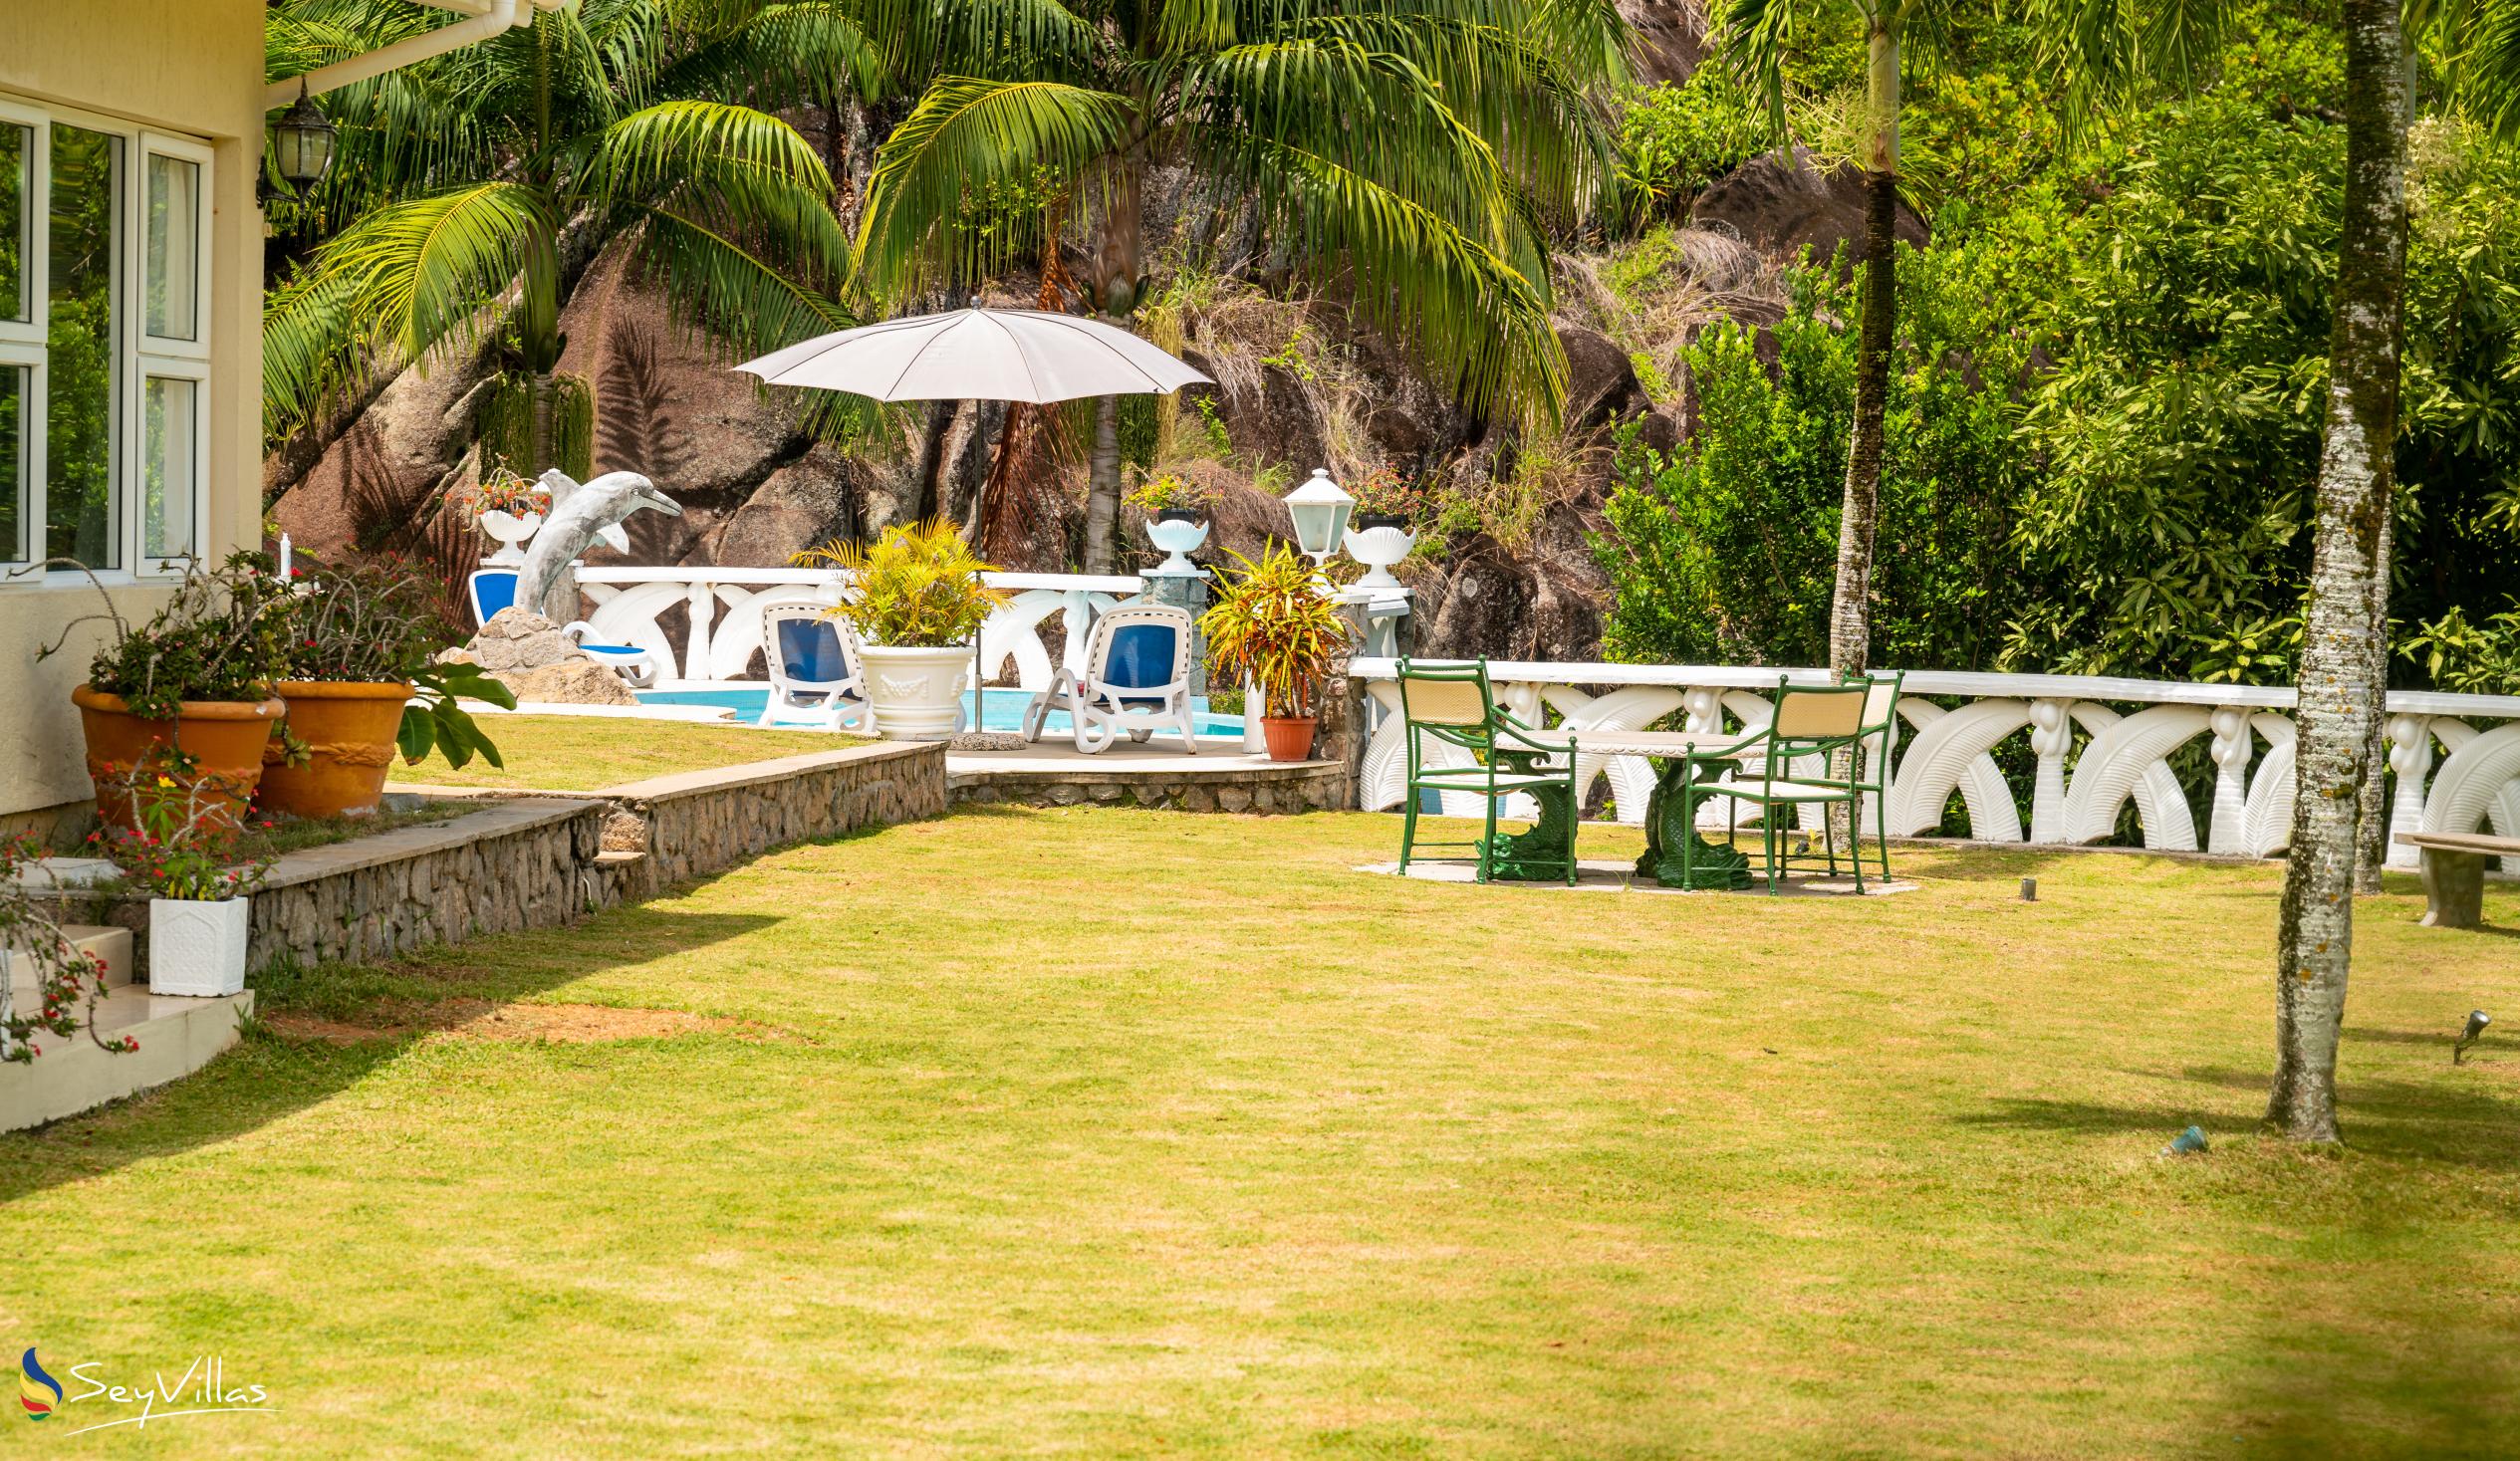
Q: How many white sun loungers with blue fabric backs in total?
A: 3